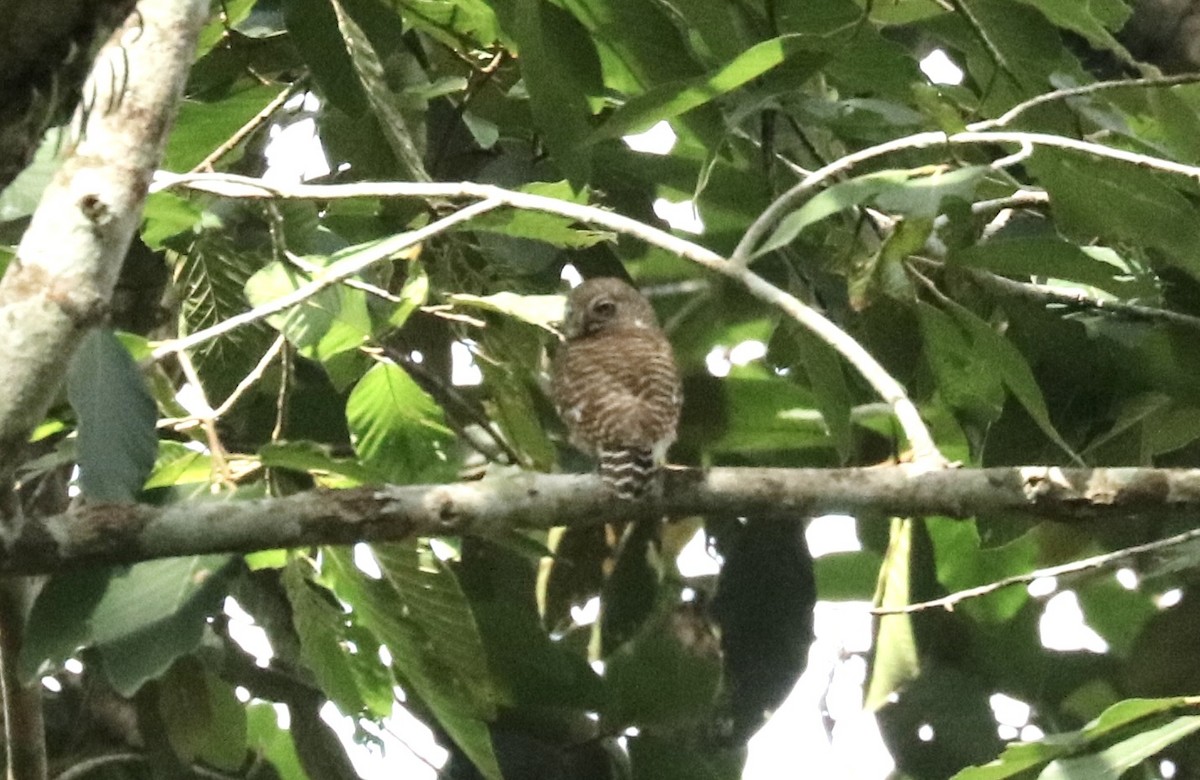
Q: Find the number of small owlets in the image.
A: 1